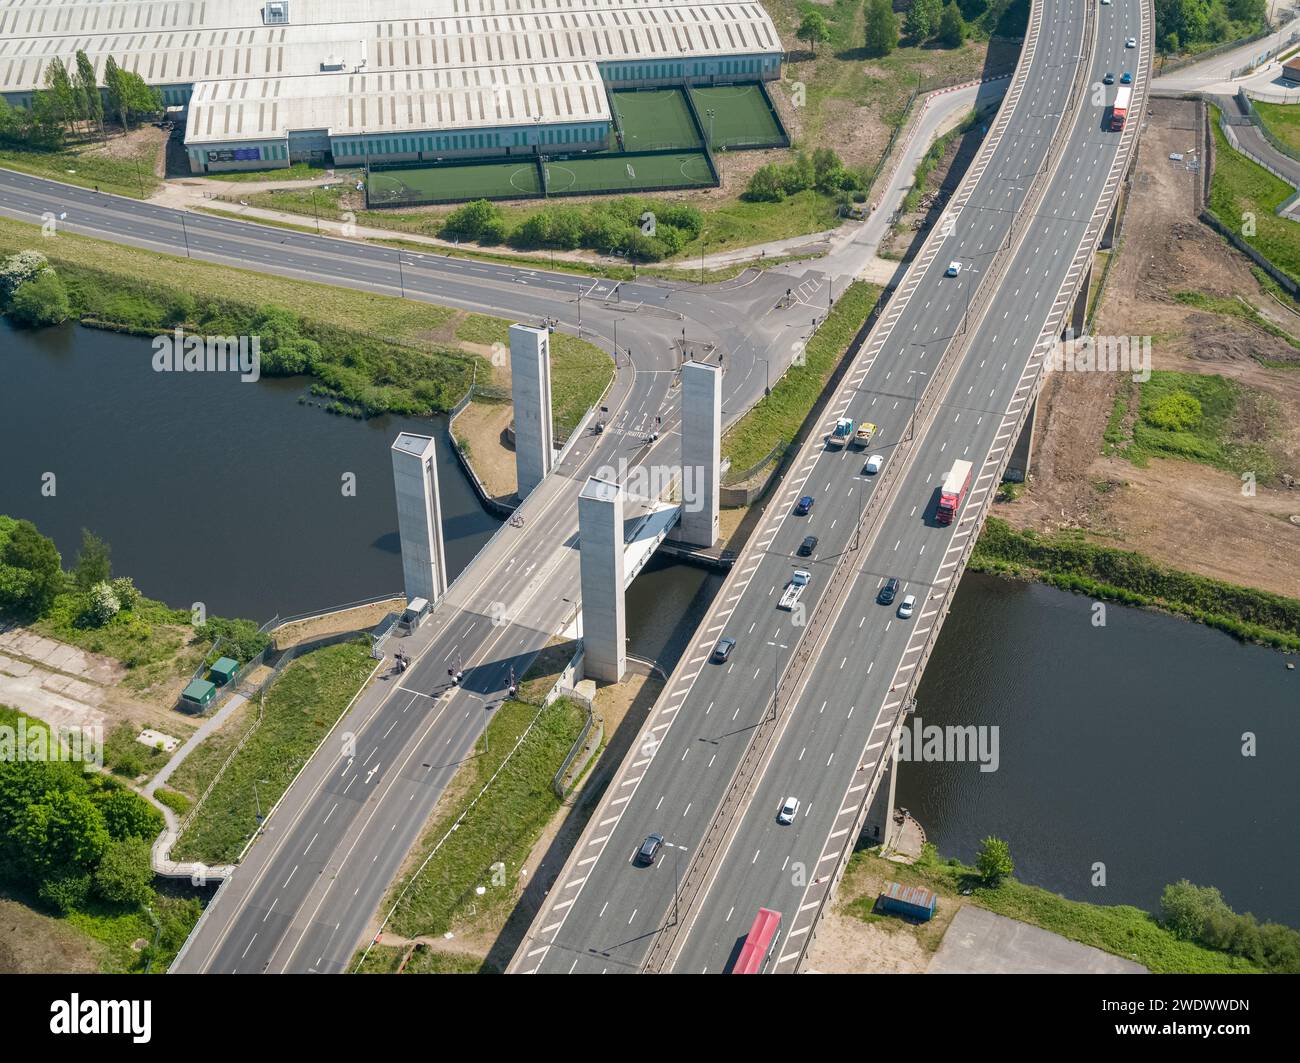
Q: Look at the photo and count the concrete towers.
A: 4